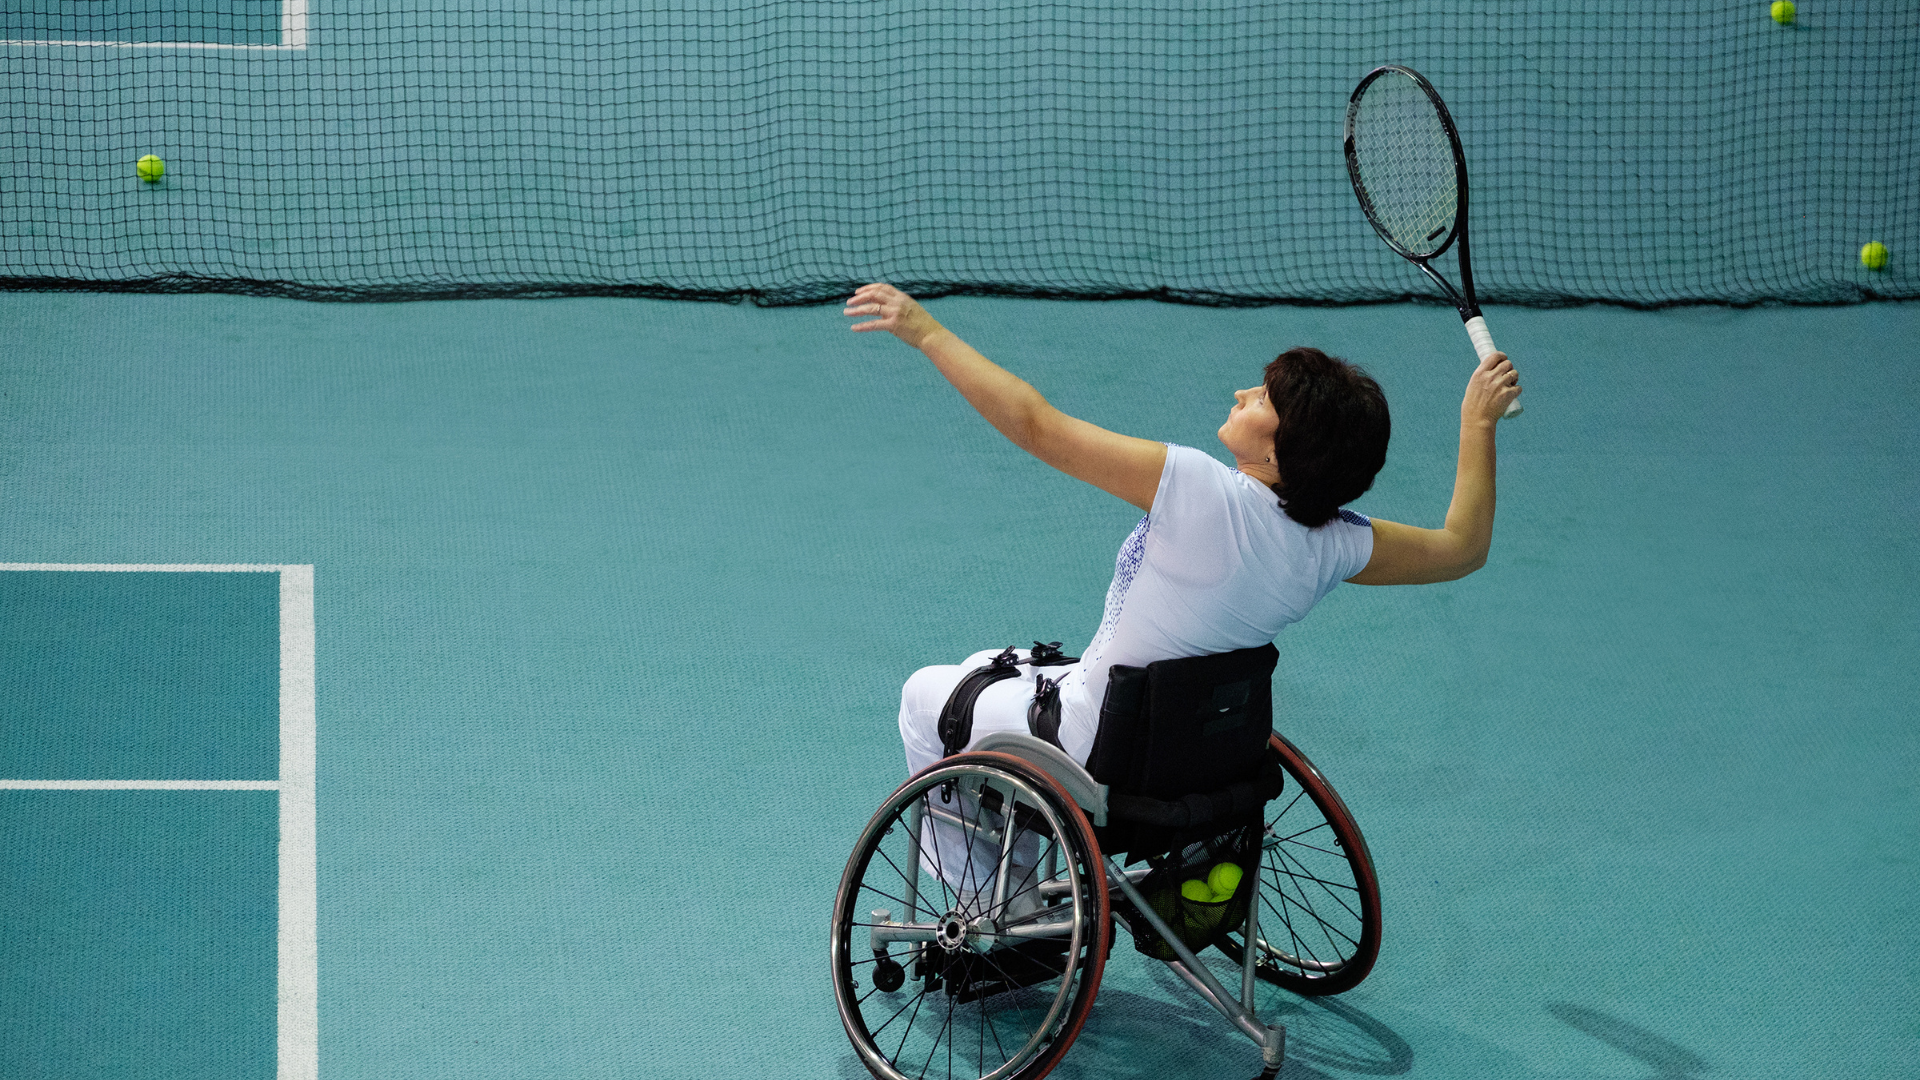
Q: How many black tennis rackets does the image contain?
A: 1